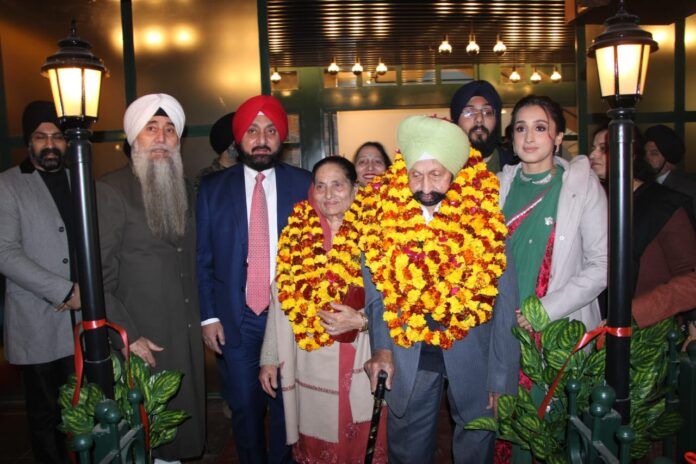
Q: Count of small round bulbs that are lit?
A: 10